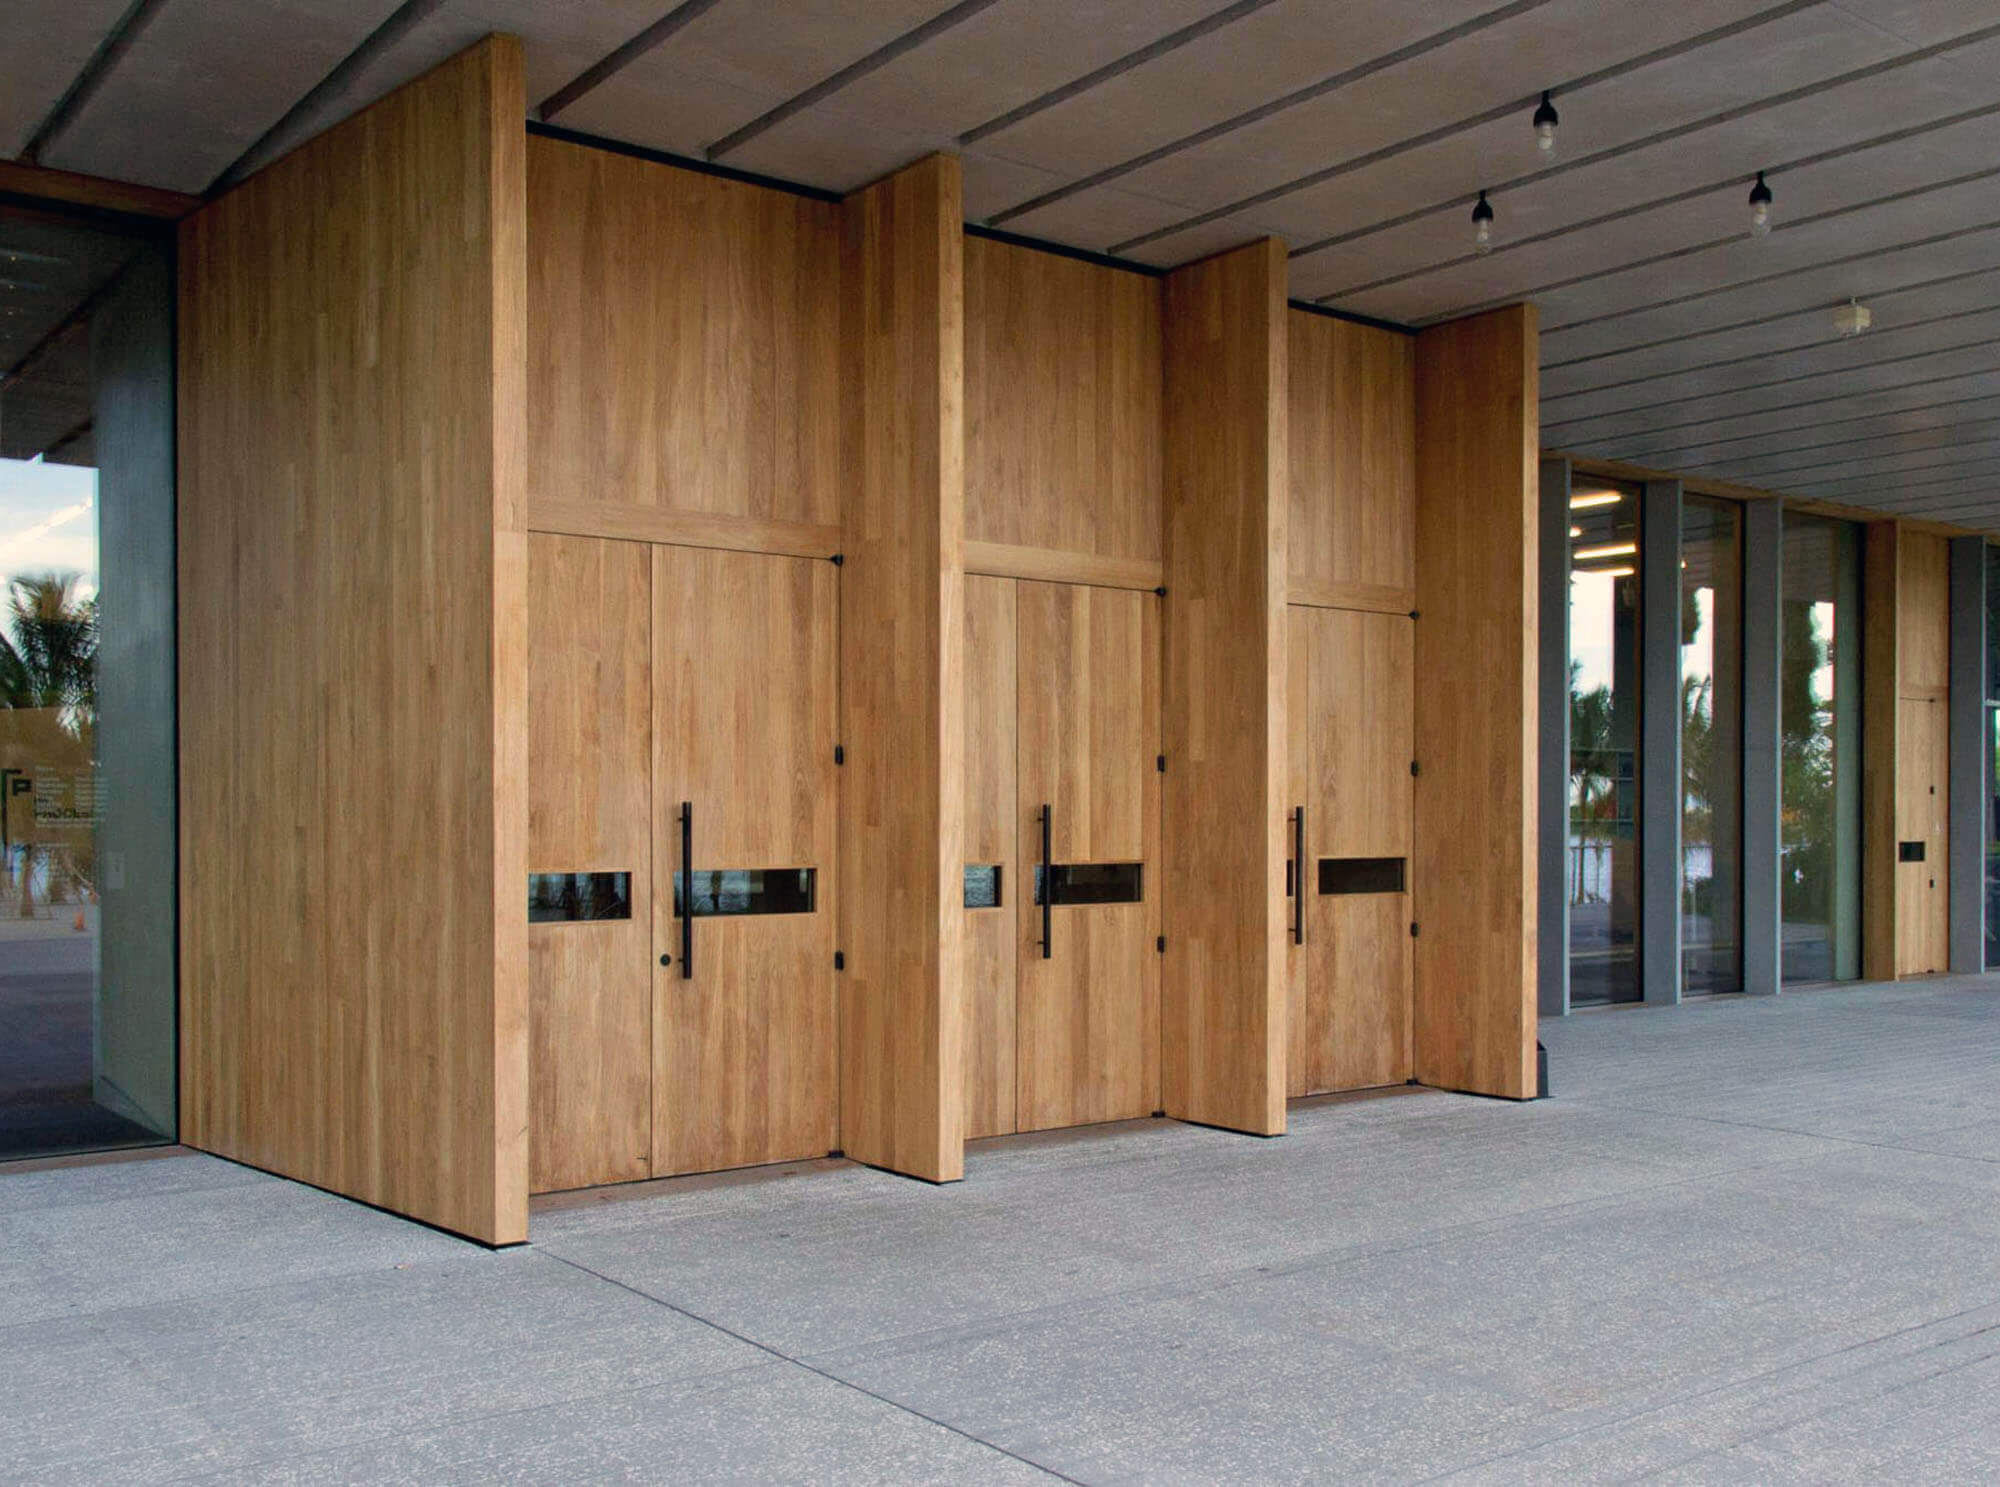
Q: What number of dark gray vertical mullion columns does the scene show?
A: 4